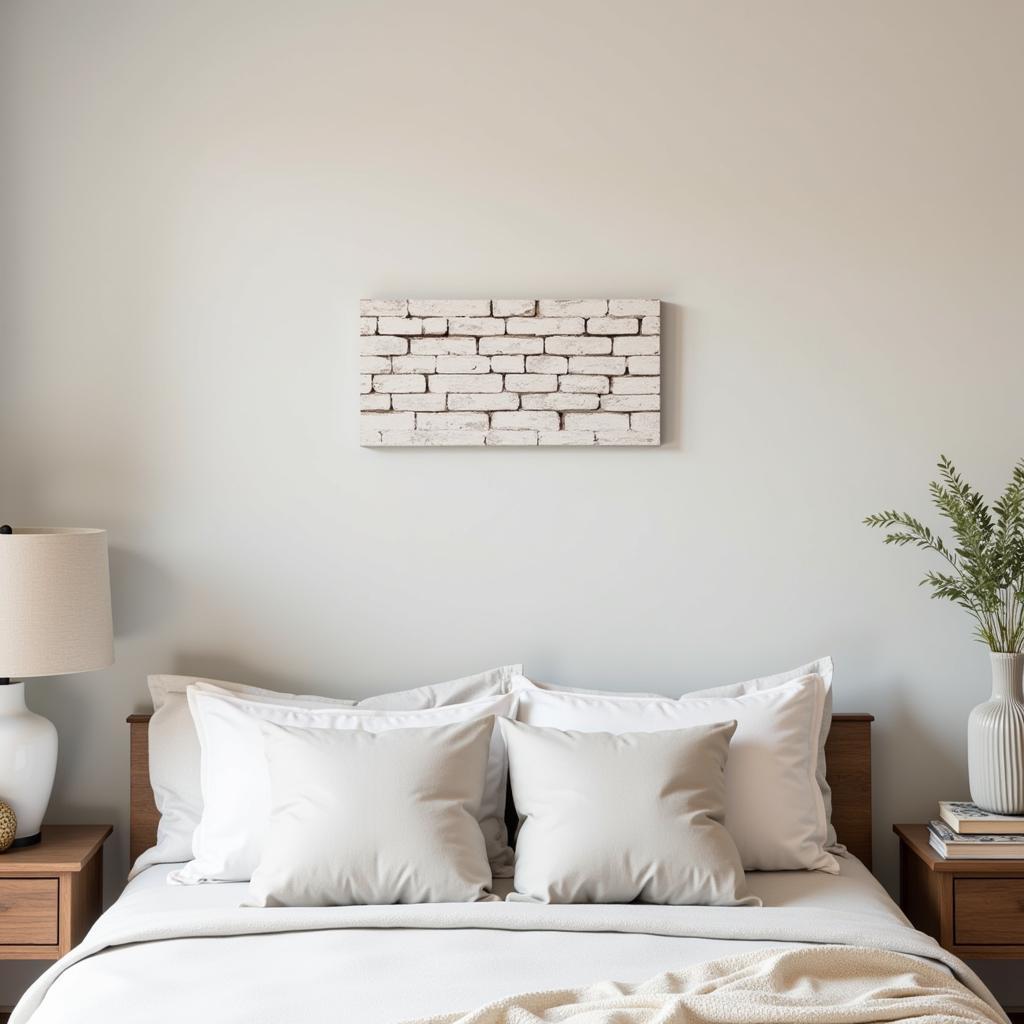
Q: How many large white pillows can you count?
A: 2